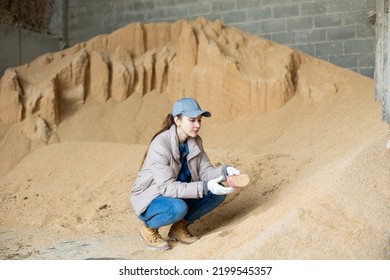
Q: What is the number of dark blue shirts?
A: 1